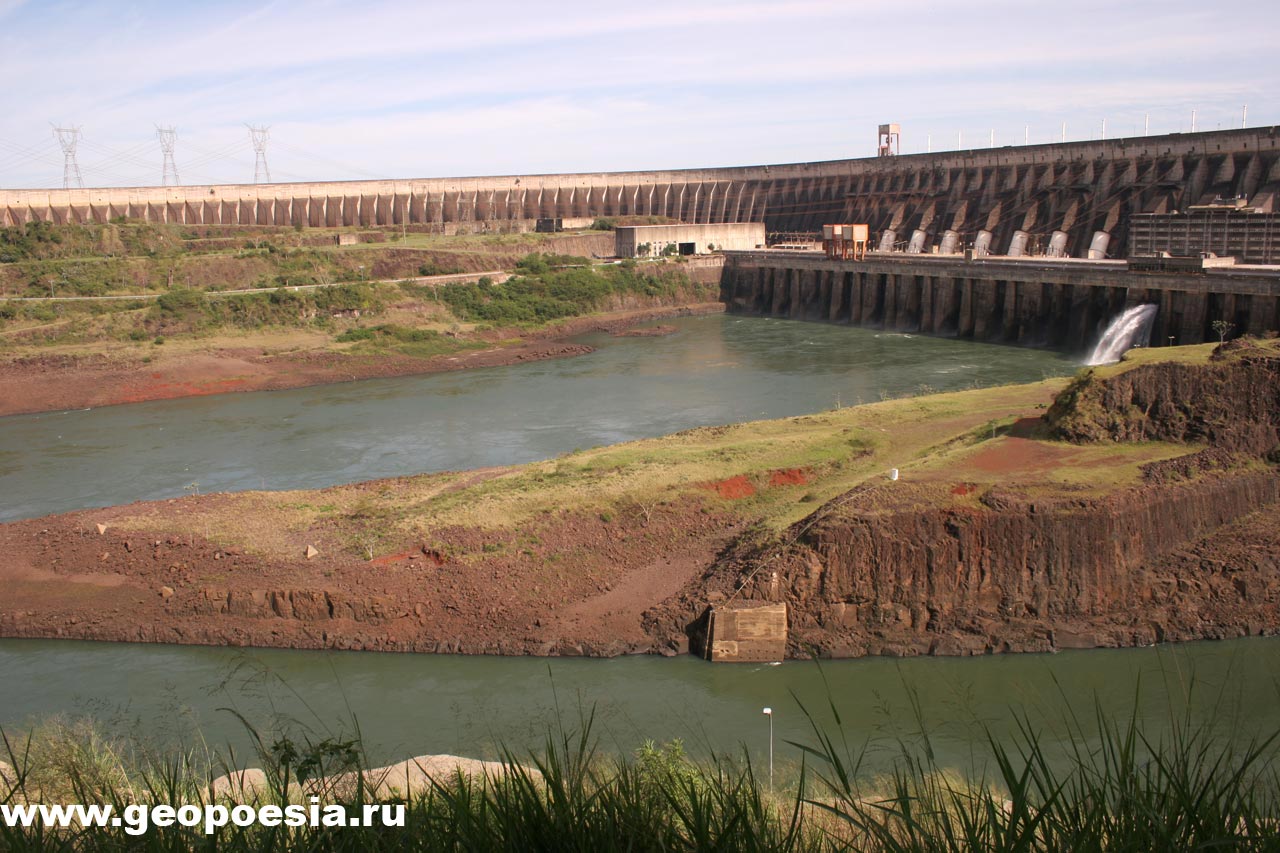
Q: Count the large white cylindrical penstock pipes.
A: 7